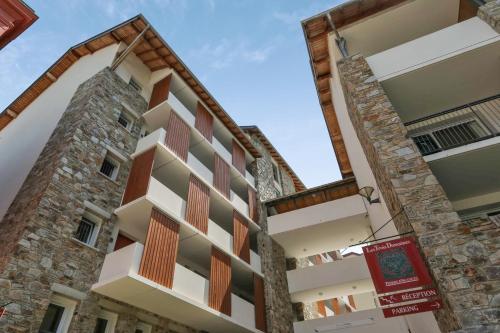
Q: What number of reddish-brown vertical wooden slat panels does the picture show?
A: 12